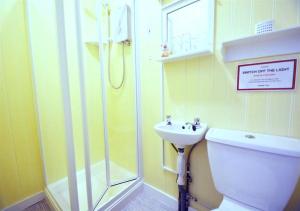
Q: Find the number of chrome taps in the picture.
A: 2